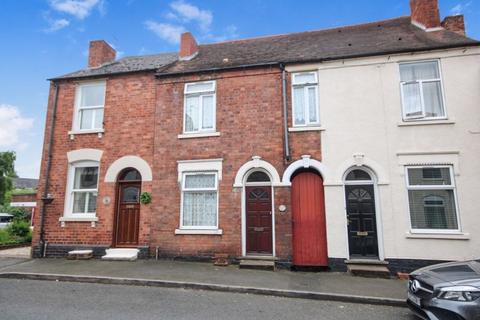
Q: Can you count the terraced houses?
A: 3